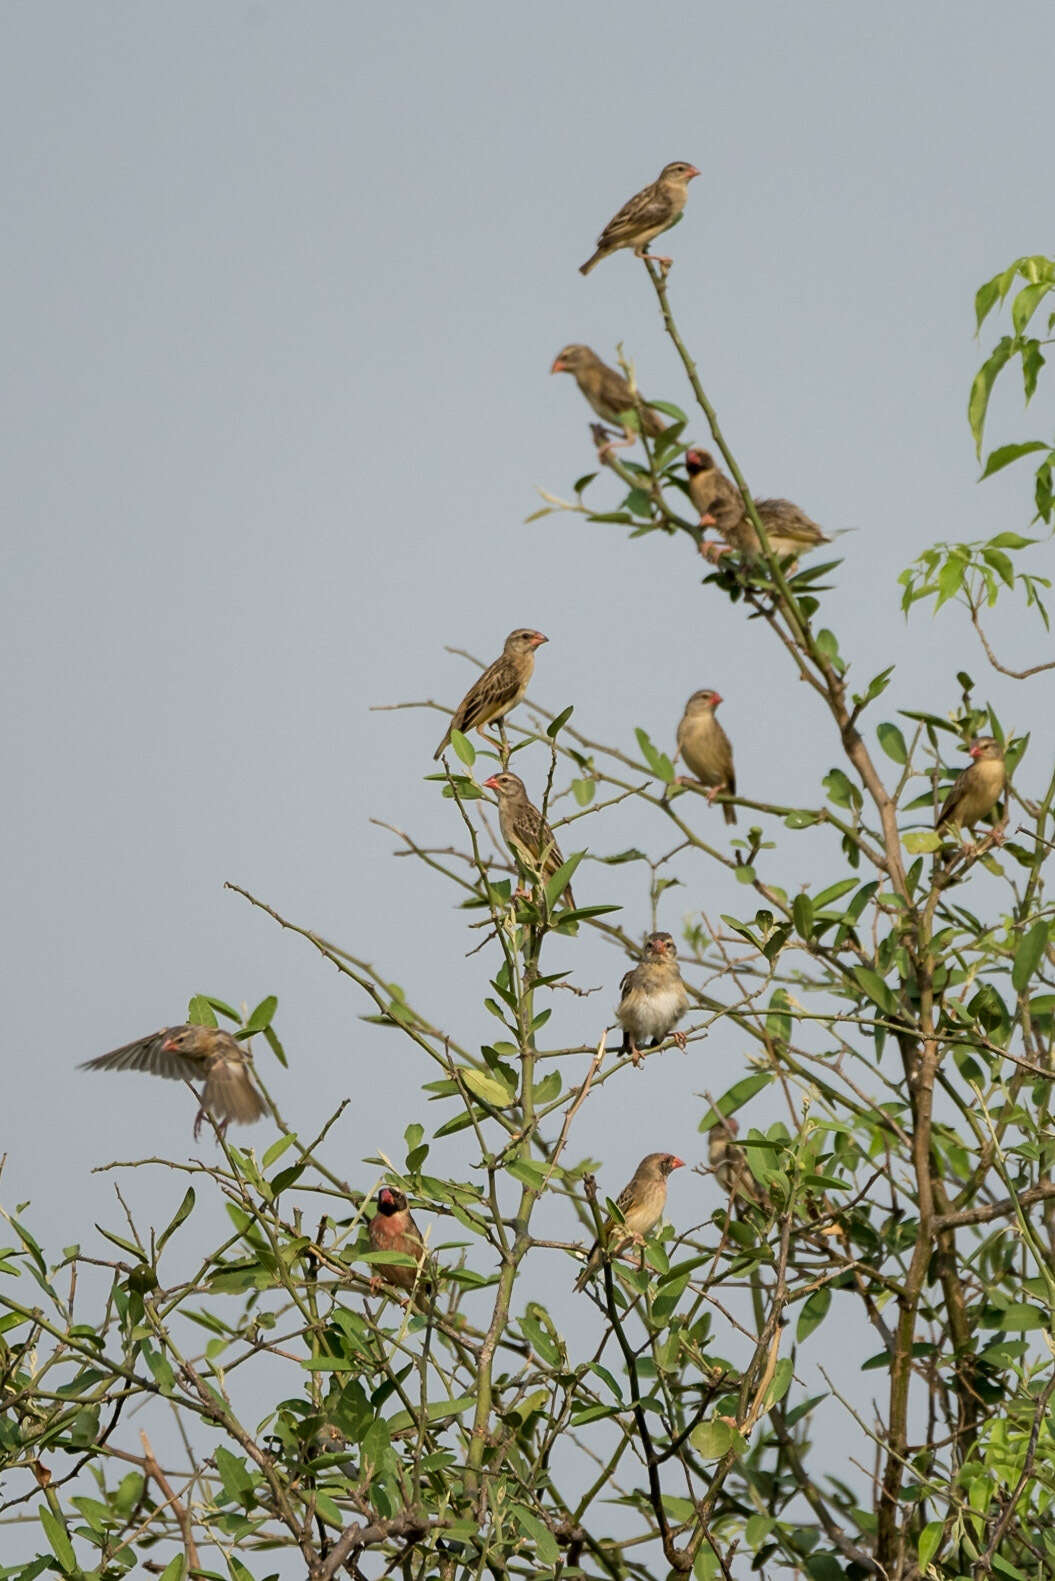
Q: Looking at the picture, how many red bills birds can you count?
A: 13